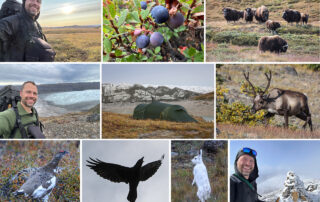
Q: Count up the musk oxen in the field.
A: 7